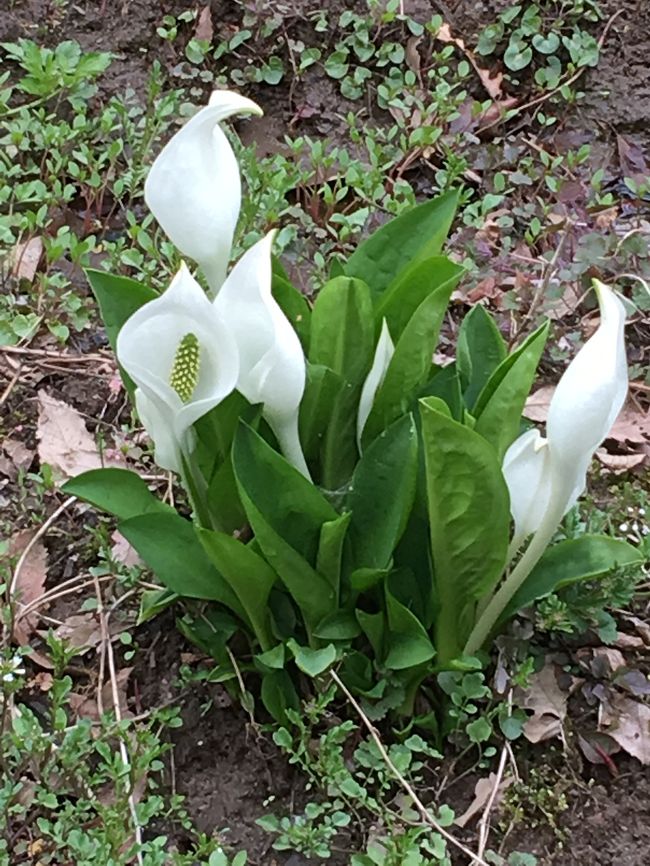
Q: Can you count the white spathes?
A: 7